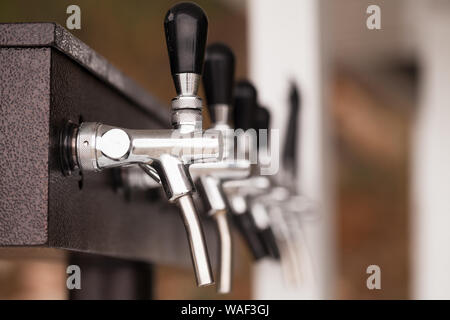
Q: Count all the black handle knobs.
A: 5